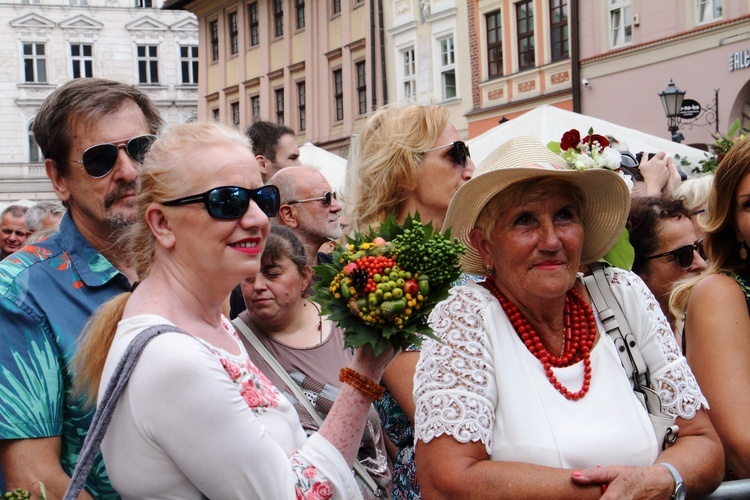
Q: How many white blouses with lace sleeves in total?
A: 1